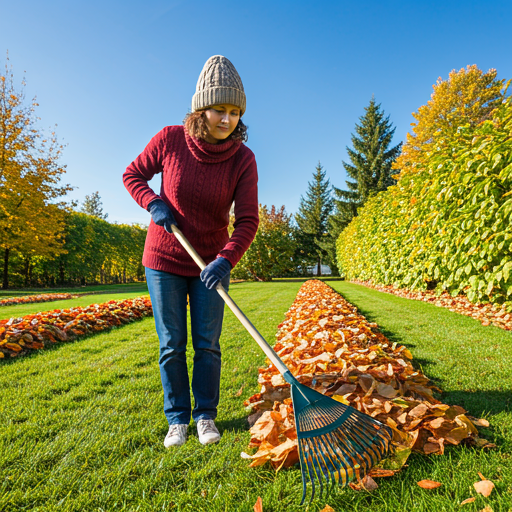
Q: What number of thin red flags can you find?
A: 0